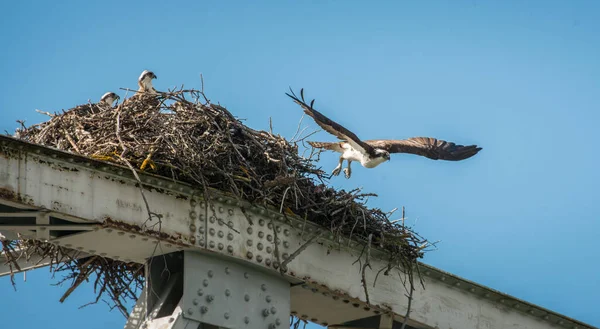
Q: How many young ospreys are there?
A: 2